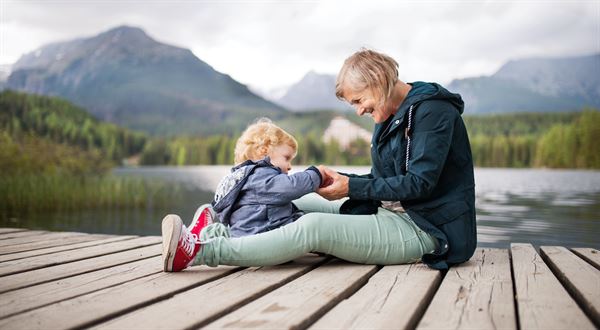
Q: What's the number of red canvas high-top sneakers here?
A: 2